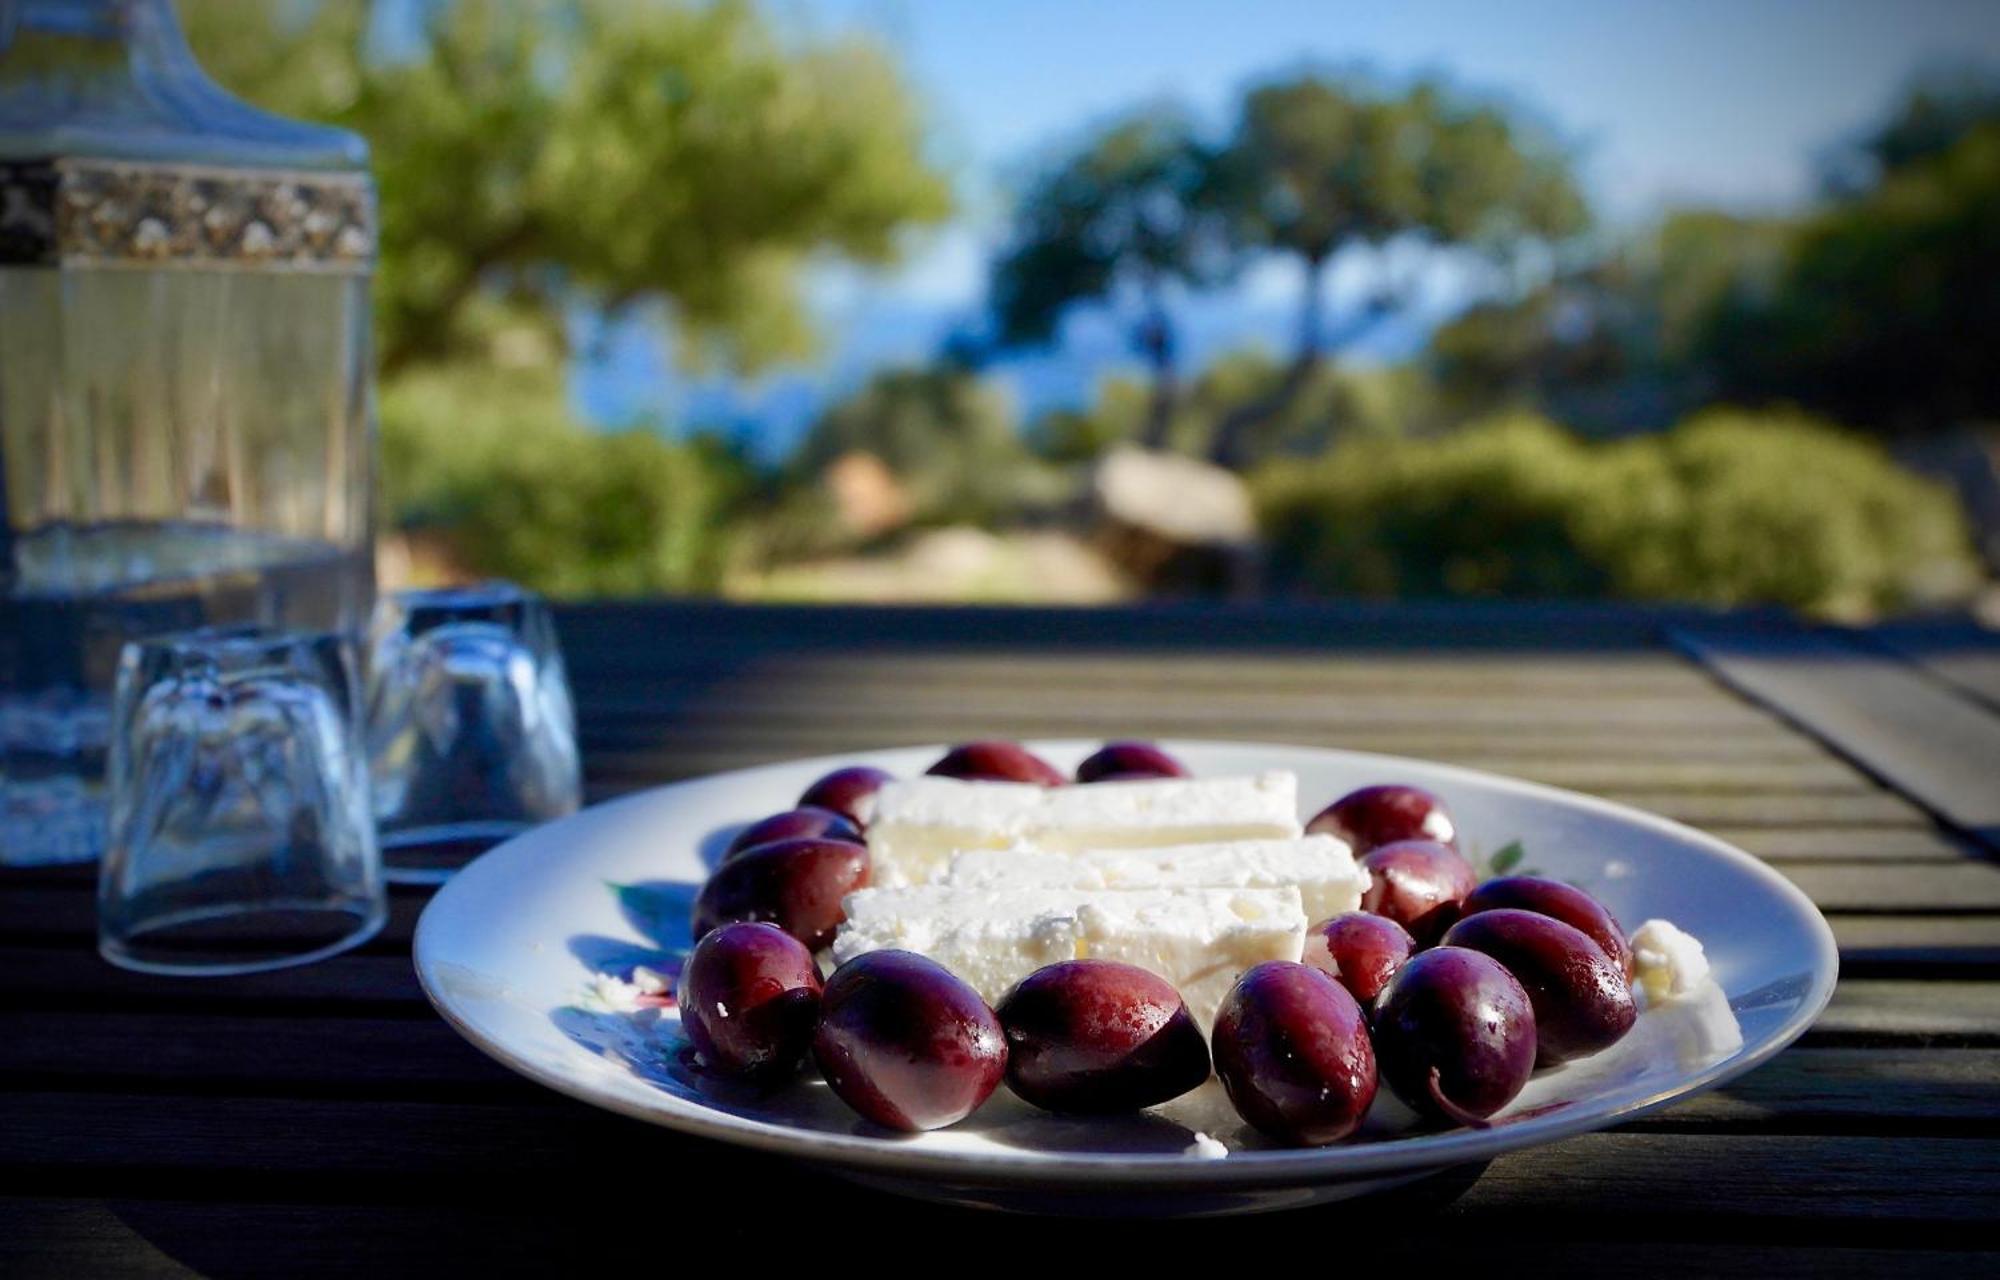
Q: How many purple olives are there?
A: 15